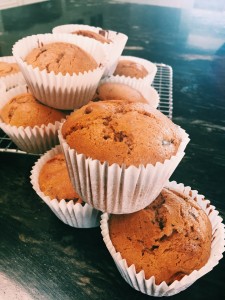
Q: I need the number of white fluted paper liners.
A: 9